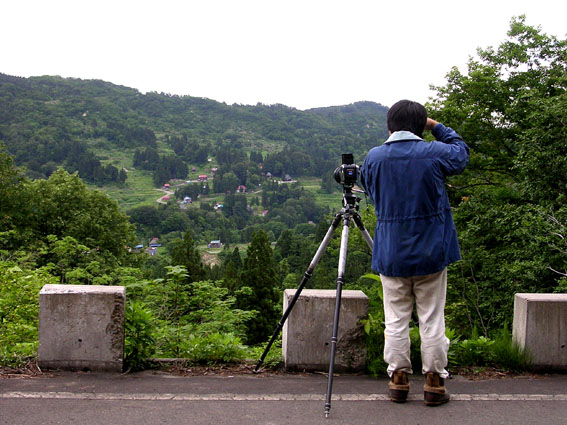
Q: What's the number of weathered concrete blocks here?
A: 3